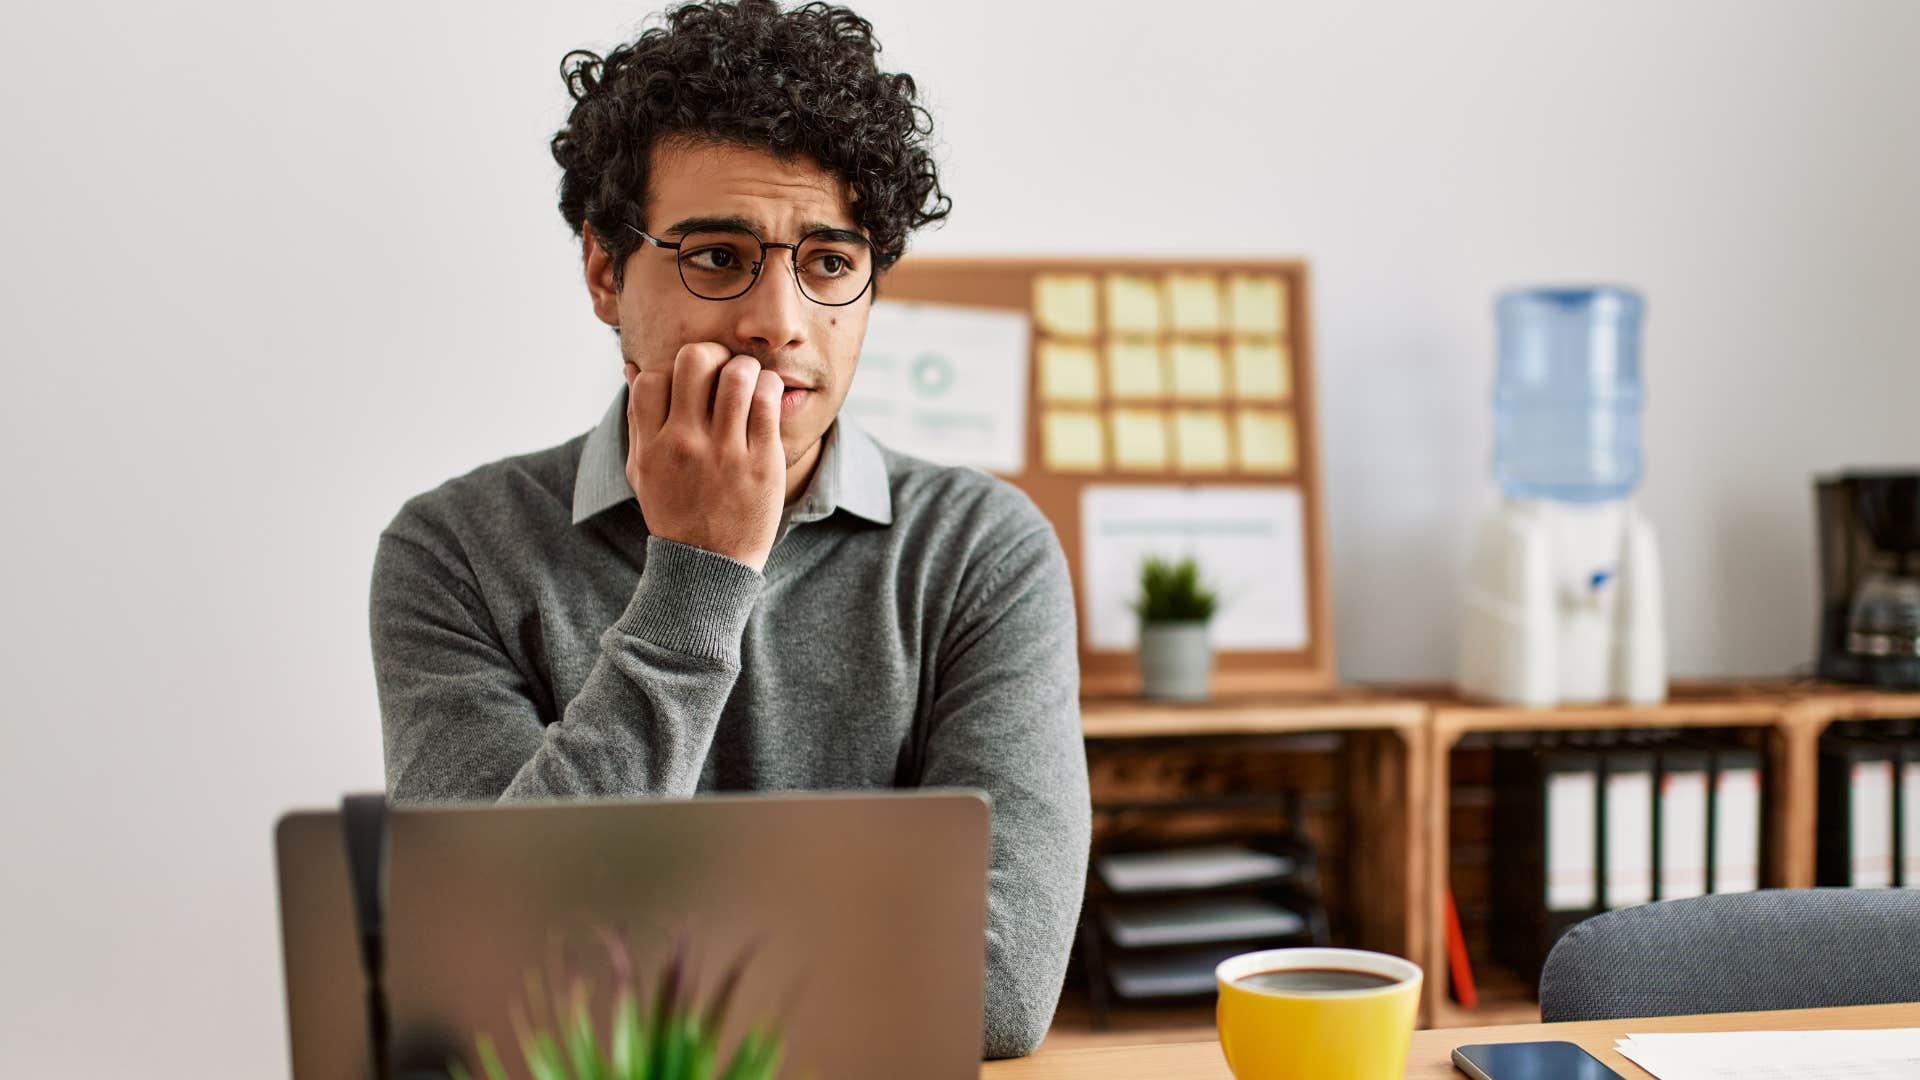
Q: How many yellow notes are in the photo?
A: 12